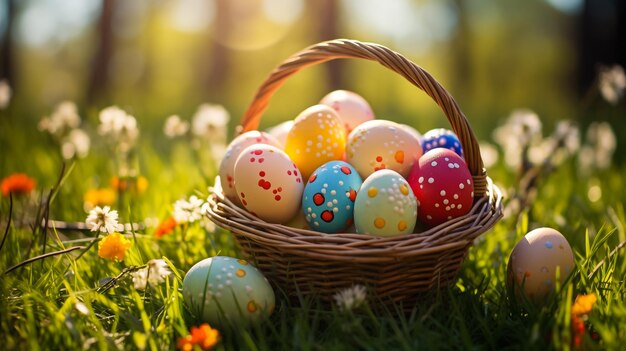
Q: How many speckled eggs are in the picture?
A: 11